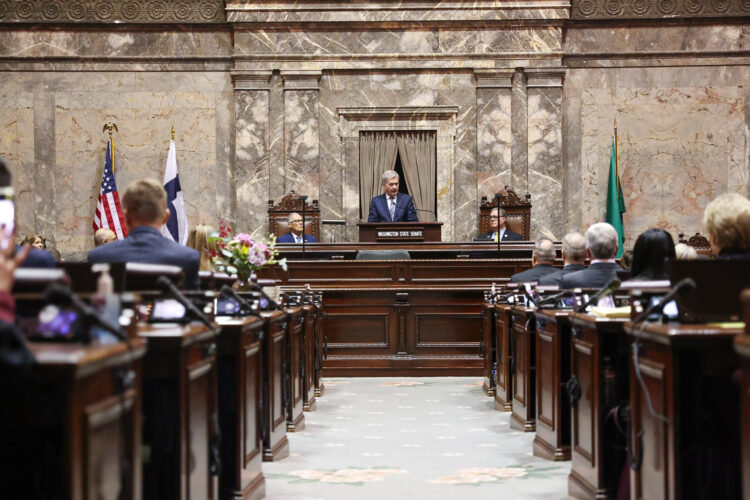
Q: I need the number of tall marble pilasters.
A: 4